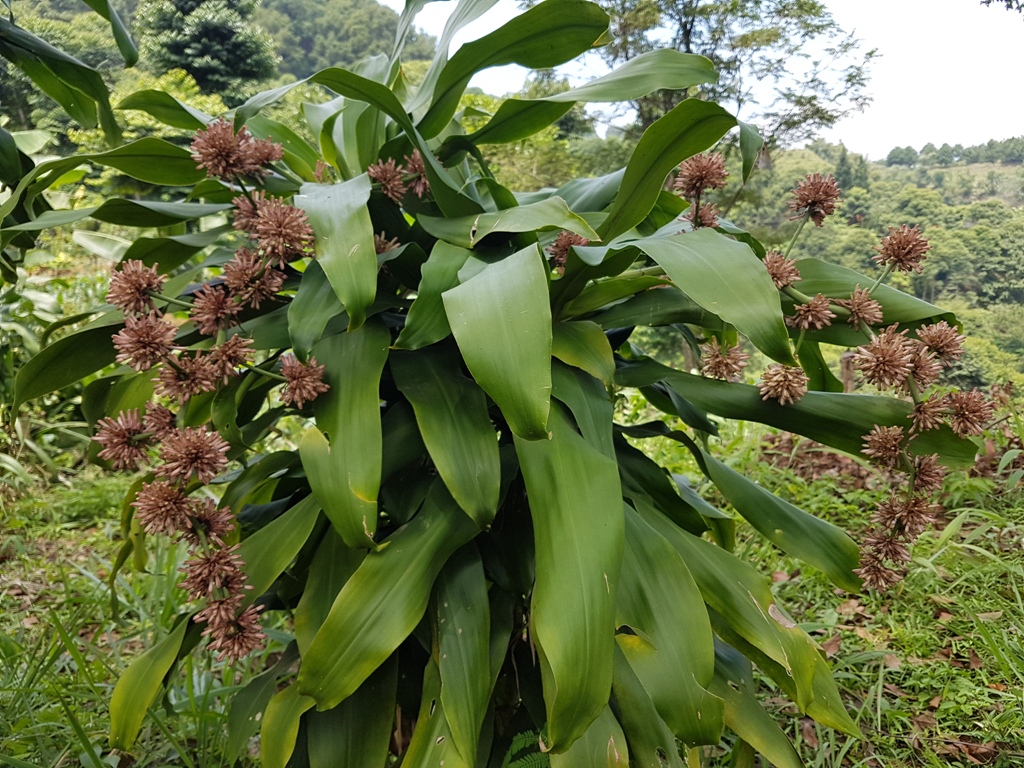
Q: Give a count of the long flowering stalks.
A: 2